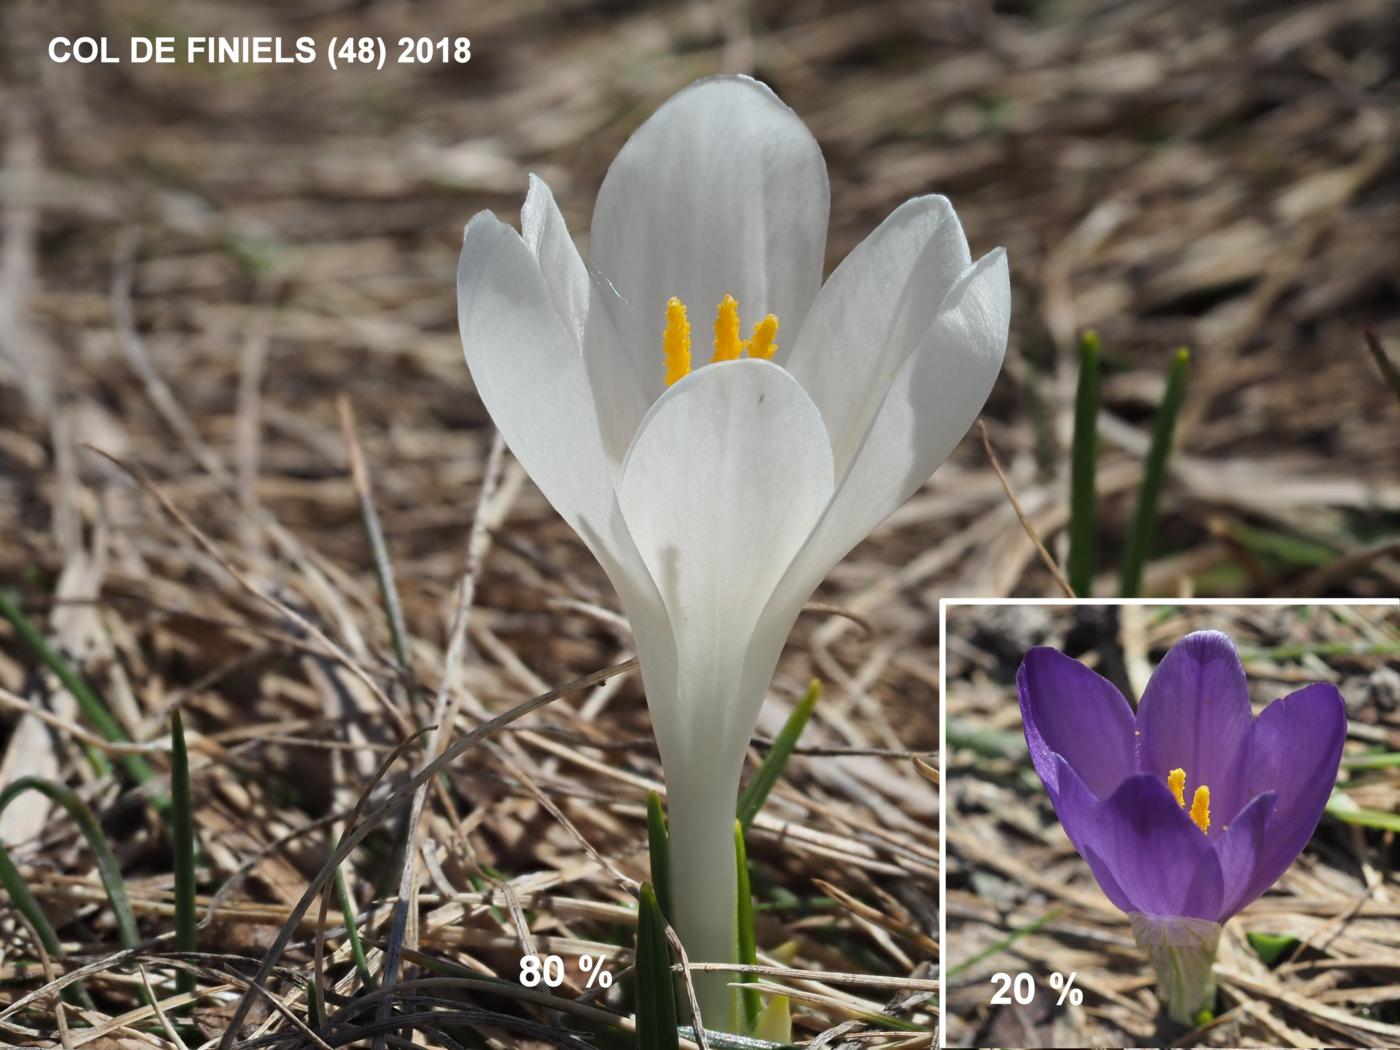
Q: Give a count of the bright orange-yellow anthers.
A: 5